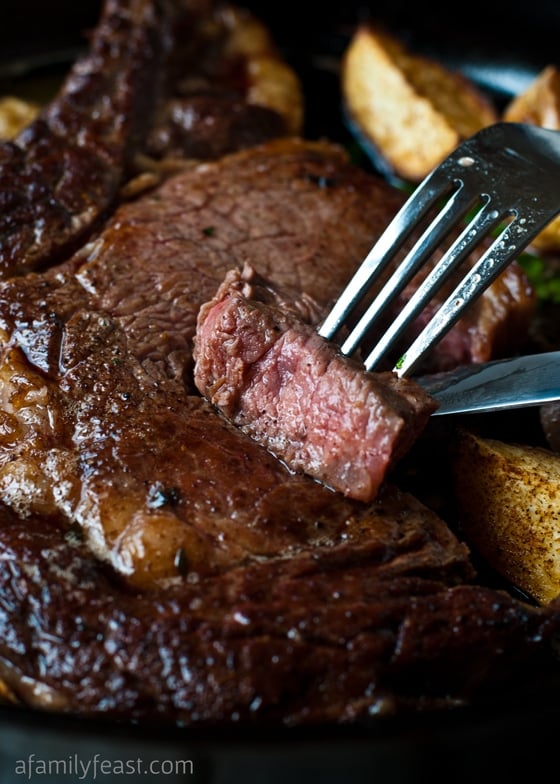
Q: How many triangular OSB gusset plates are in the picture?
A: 0